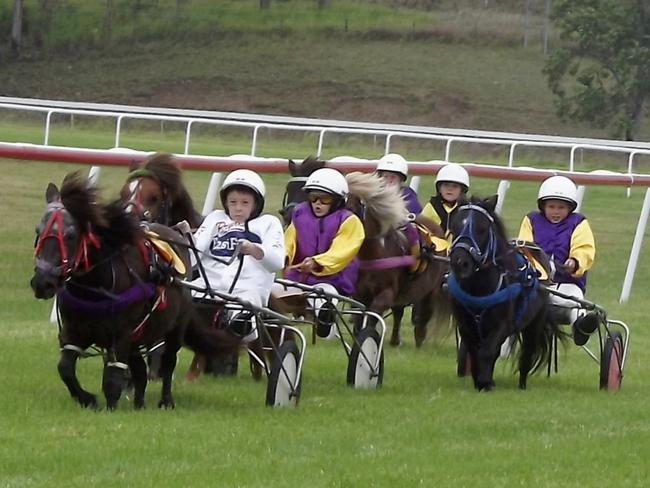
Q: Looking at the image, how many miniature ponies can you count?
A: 5